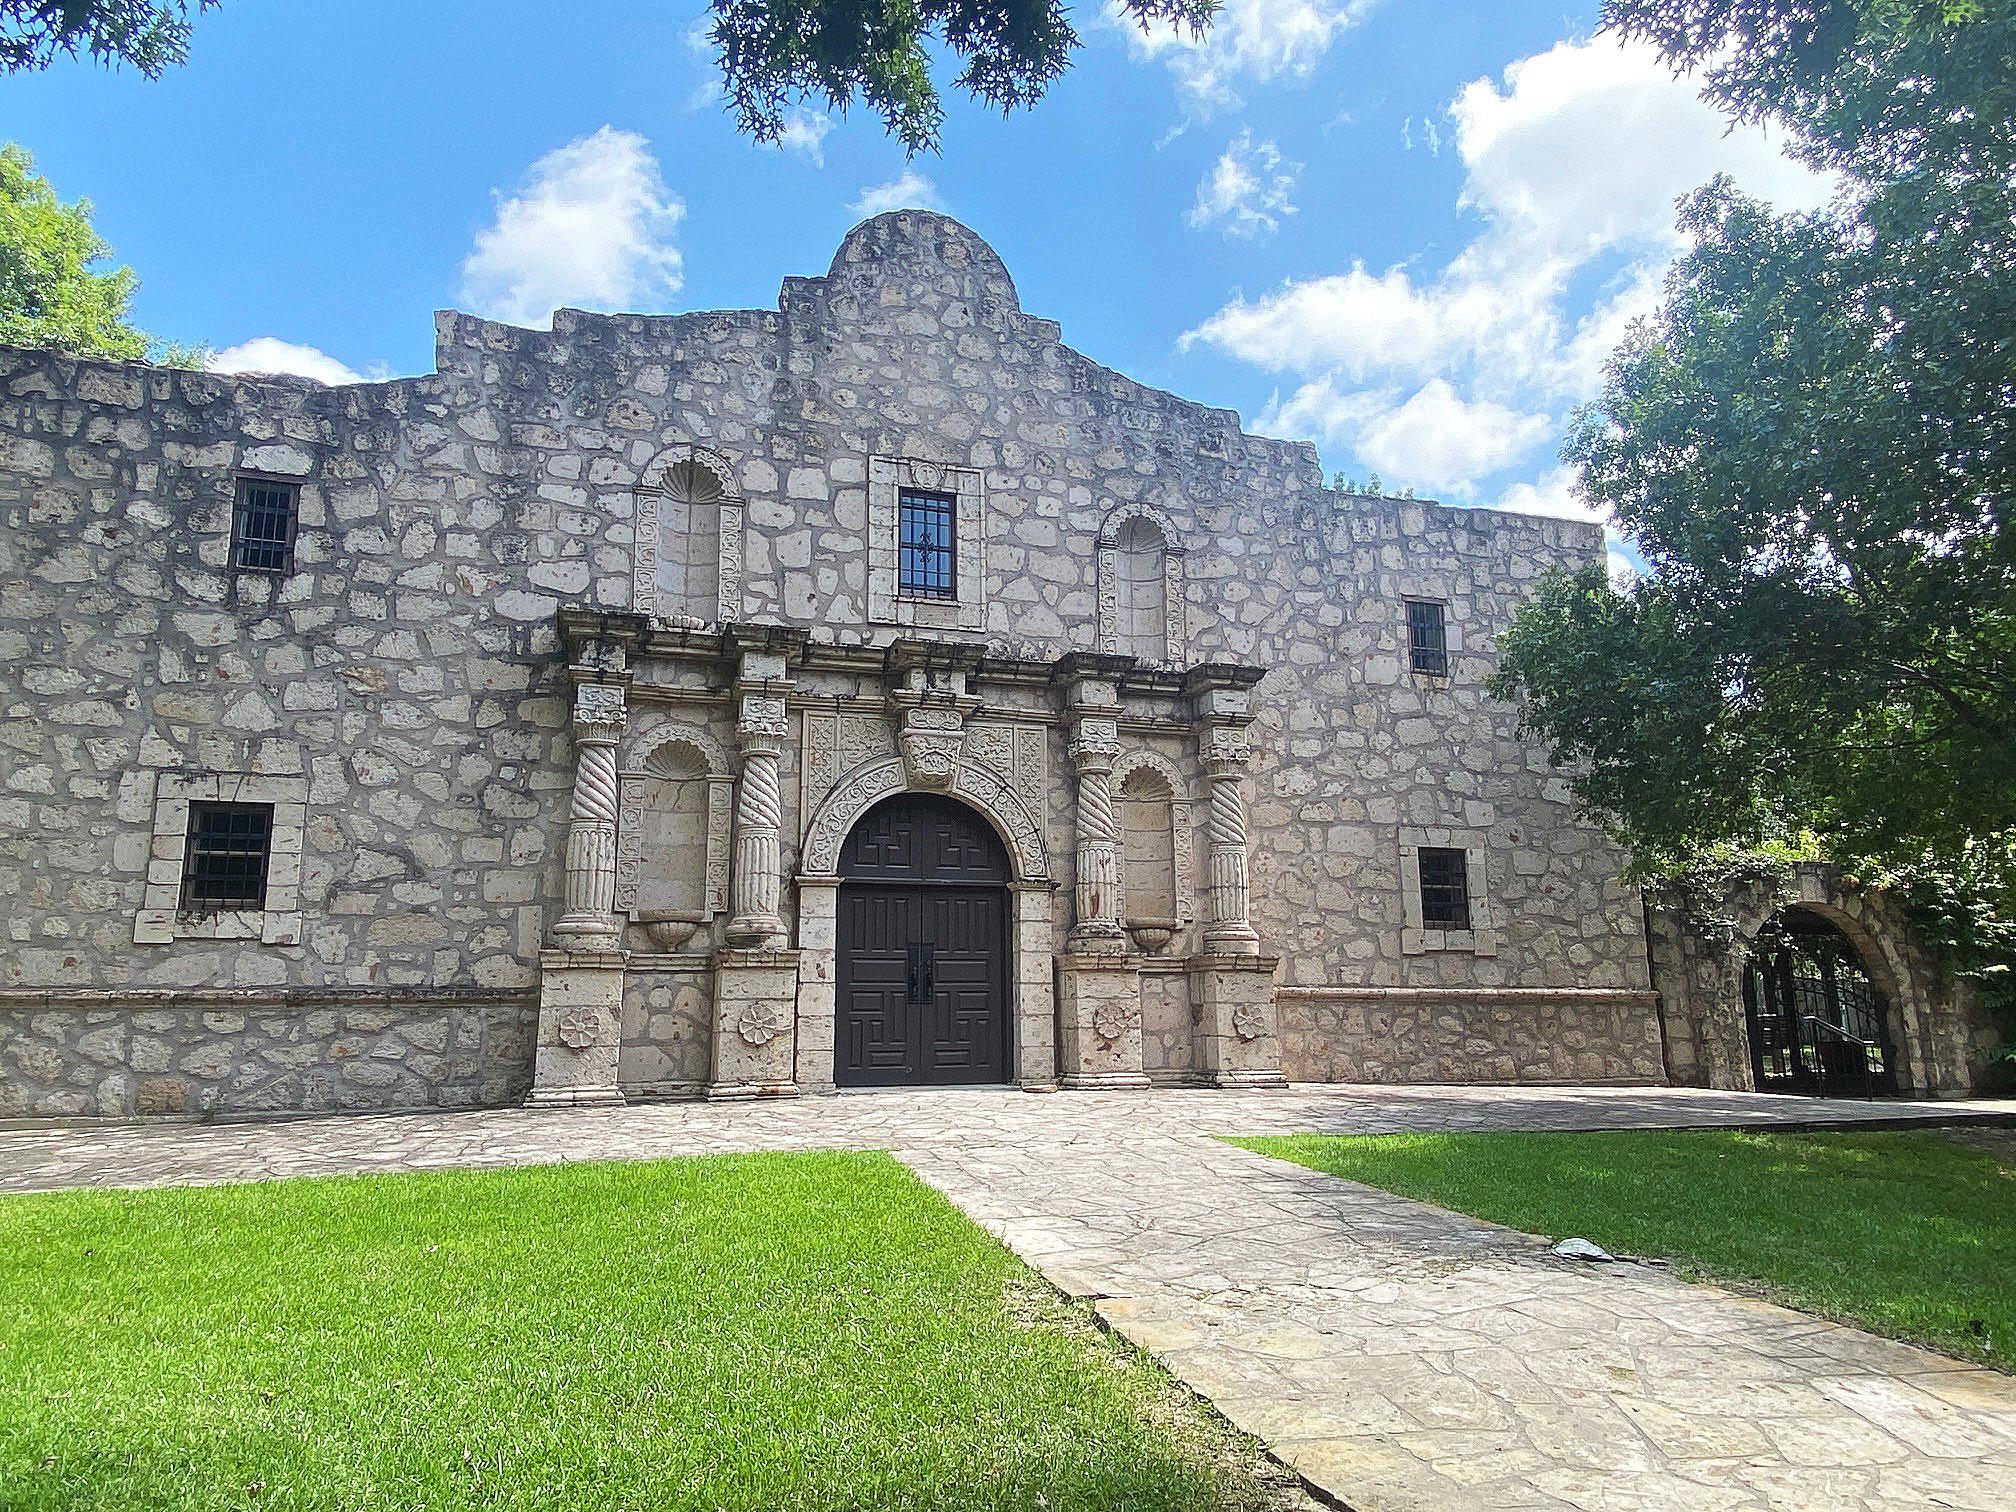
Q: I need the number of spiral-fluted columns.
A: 4